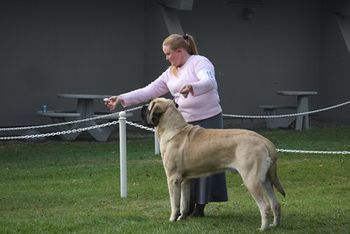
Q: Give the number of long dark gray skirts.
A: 1